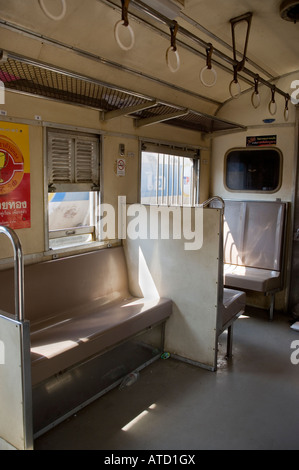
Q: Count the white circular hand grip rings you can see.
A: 8